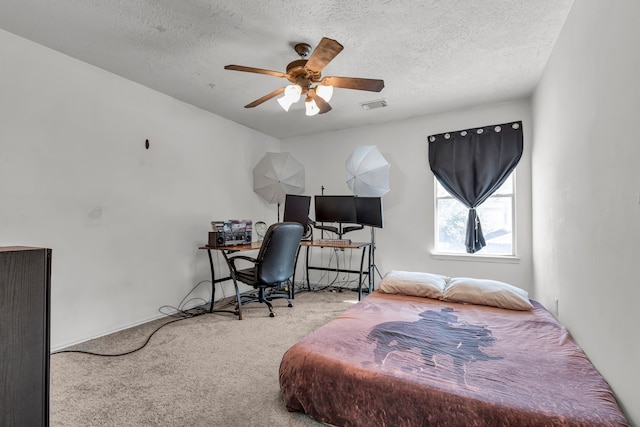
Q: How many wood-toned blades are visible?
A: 5